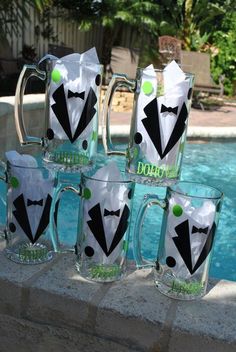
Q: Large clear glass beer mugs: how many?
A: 5